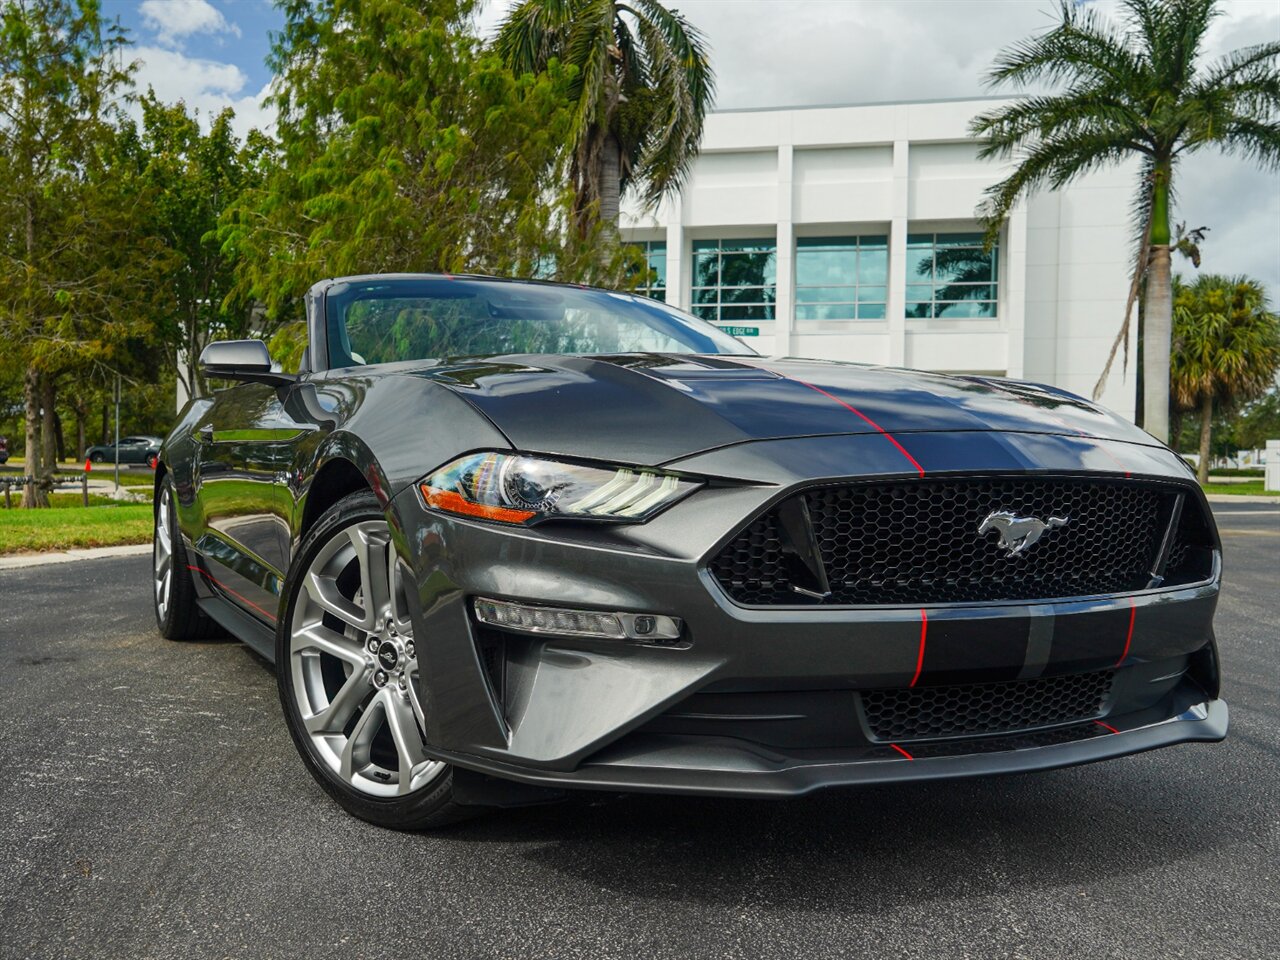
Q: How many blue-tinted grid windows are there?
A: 4